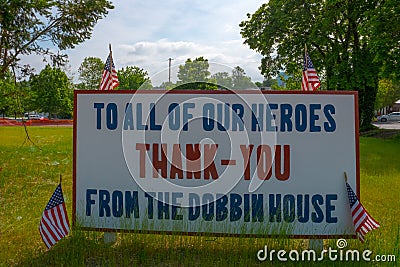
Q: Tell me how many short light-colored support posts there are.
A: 2